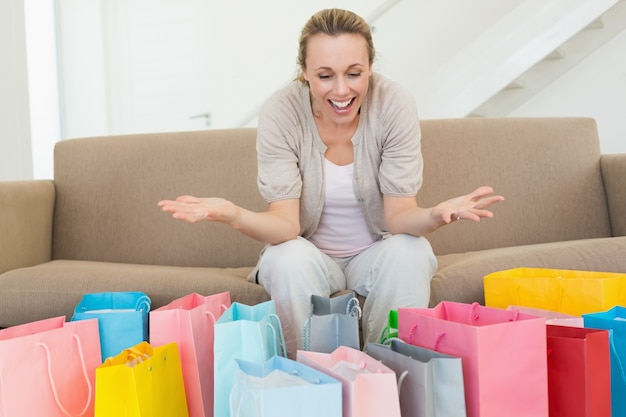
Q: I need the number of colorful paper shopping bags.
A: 15